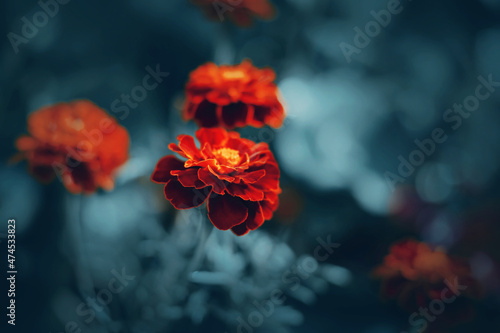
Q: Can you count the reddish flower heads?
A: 5